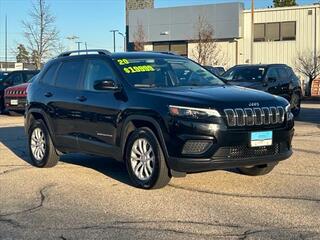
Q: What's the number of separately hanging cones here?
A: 0